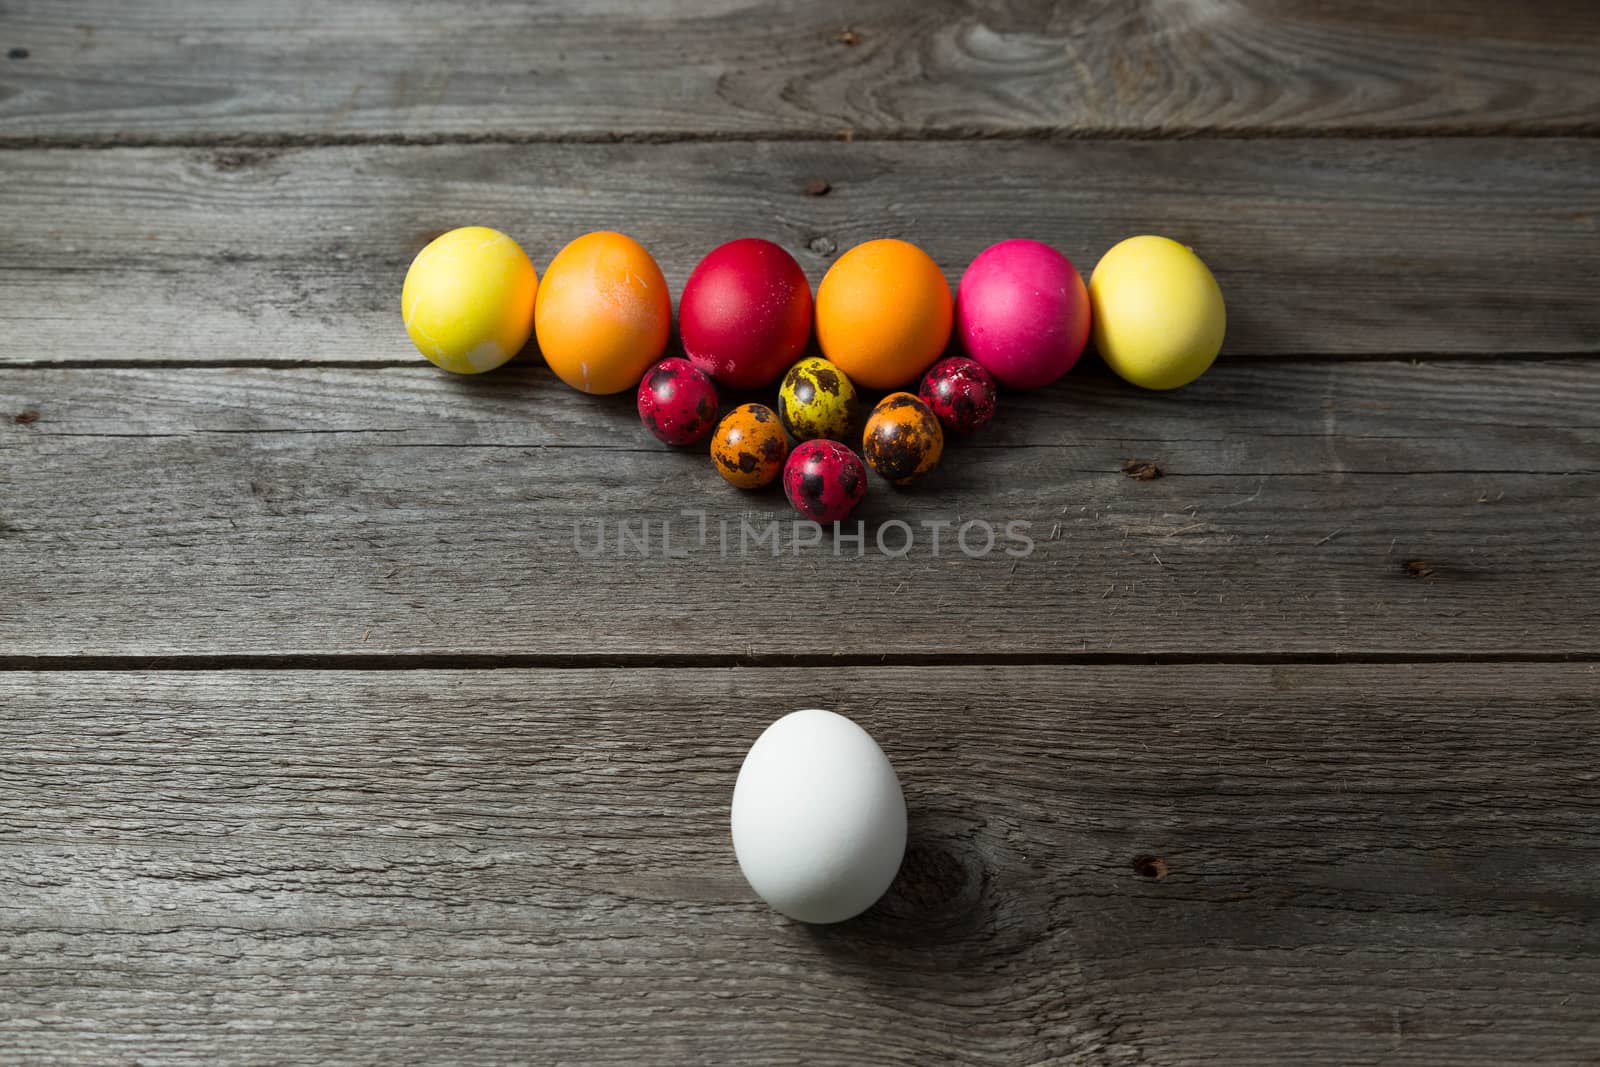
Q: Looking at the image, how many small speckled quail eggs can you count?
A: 6